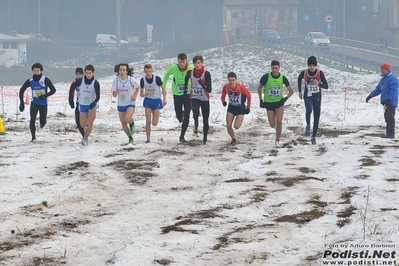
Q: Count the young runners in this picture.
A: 10